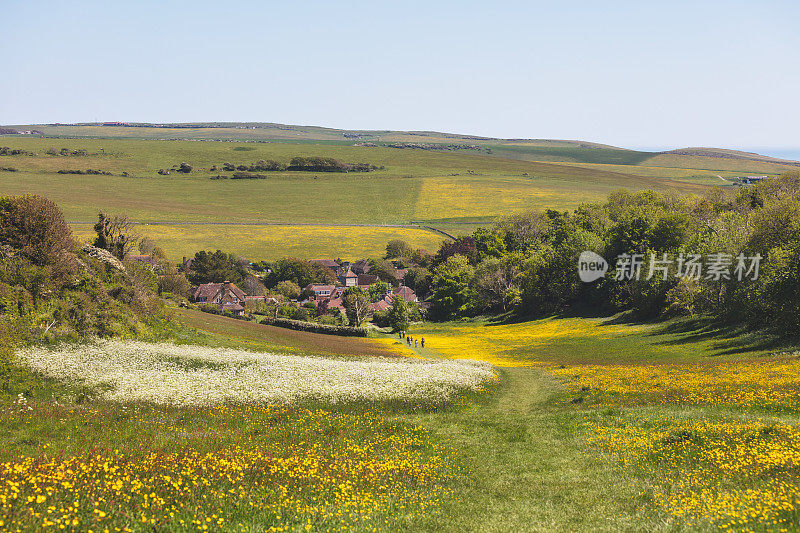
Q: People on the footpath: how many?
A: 7